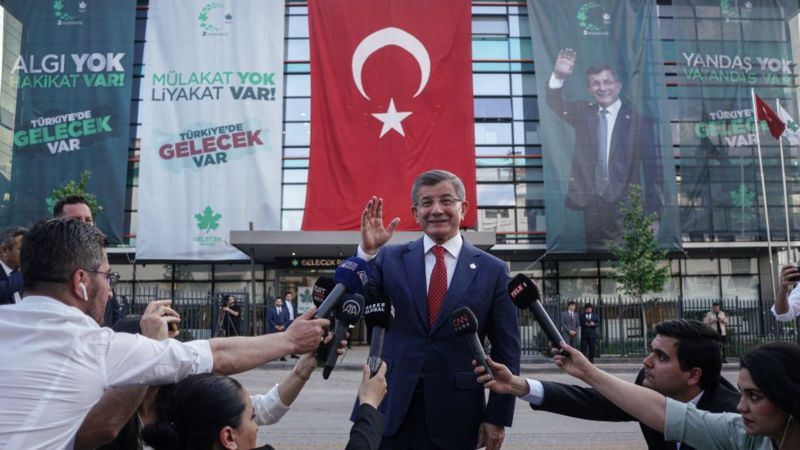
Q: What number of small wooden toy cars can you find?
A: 0